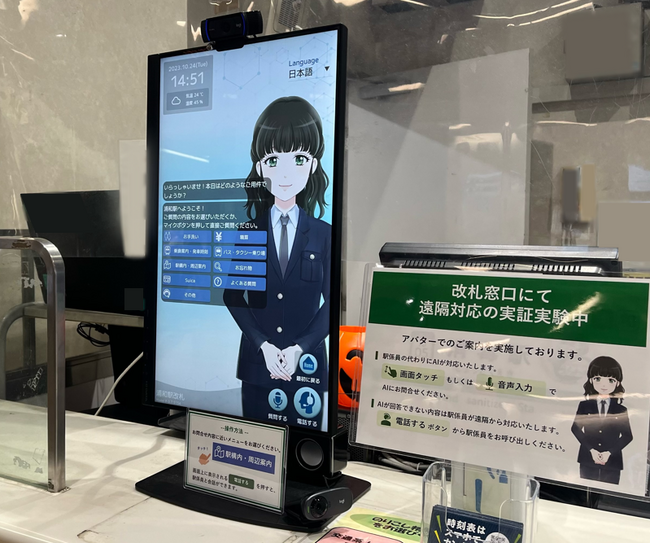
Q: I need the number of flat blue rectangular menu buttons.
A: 9